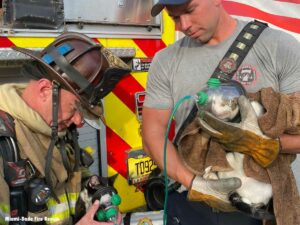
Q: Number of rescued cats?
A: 2